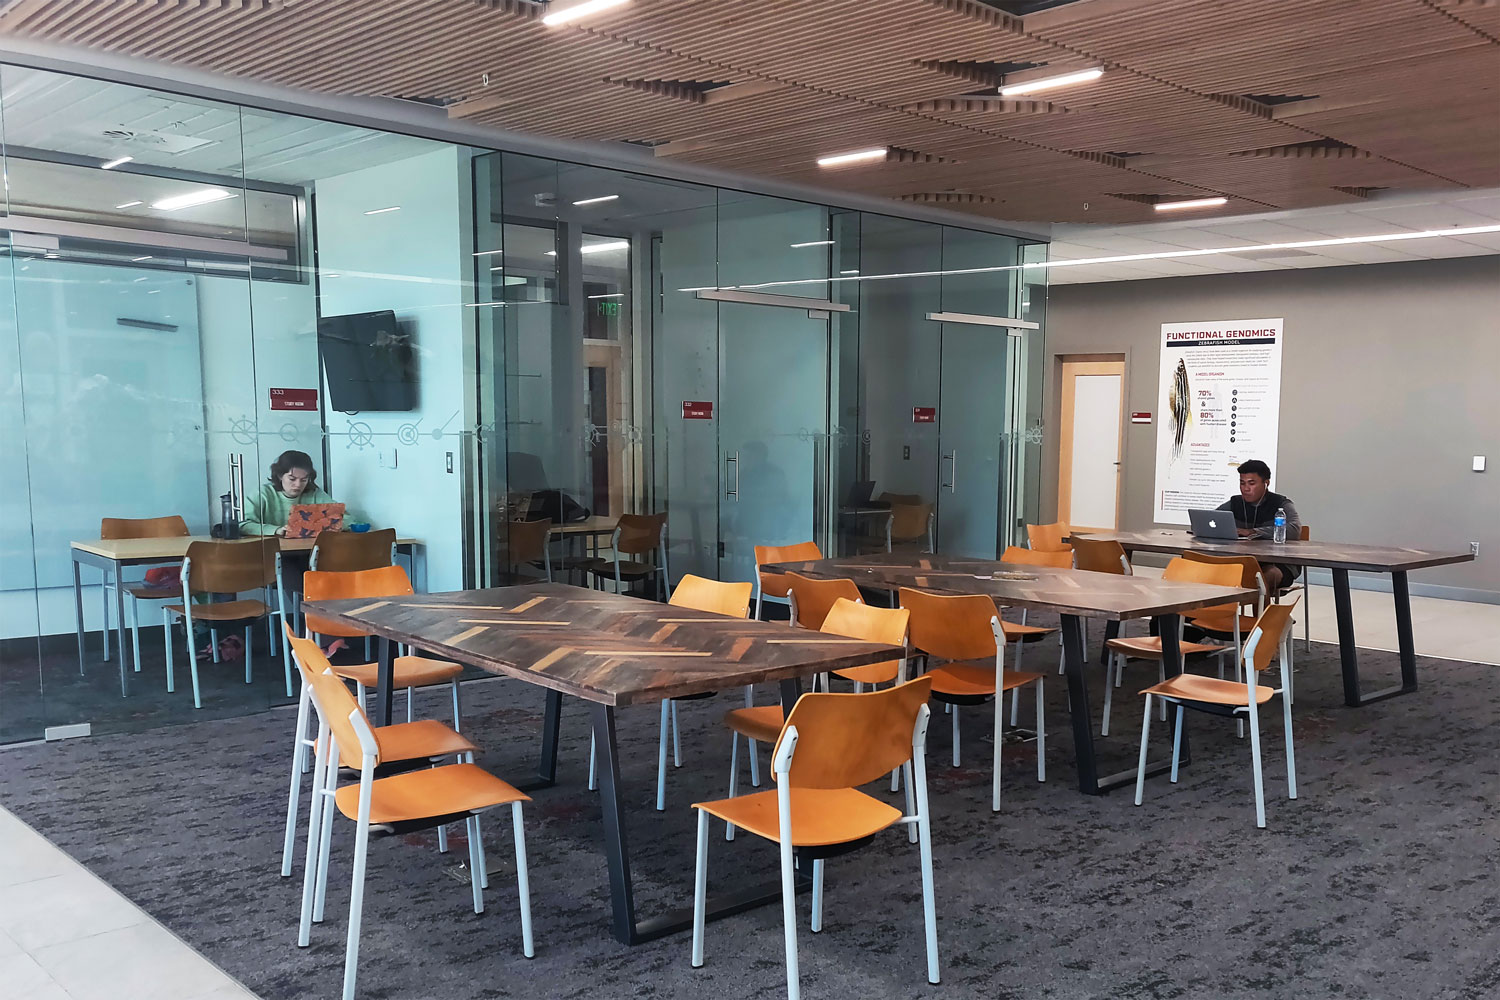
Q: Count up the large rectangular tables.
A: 3